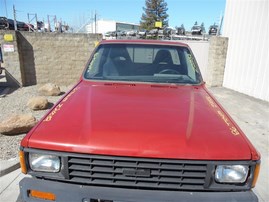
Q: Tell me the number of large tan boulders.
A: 3